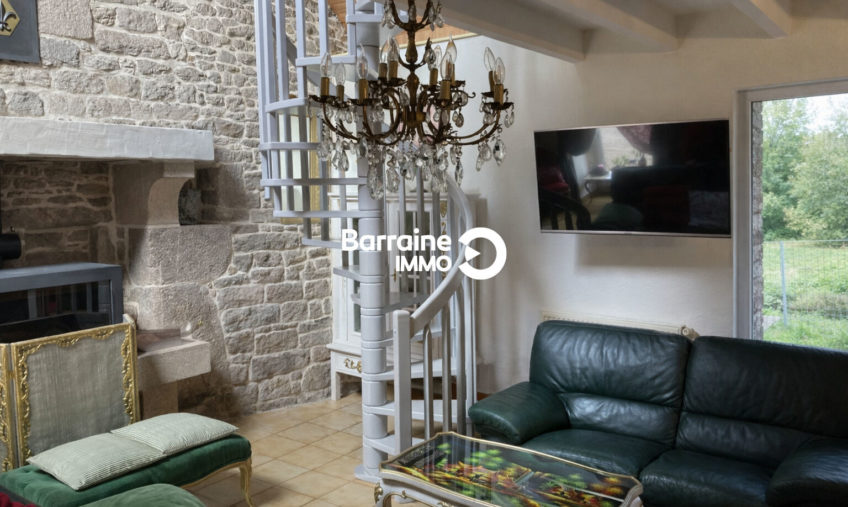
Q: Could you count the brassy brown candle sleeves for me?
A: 10